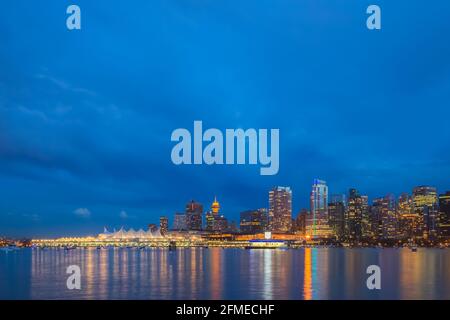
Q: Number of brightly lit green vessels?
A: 0